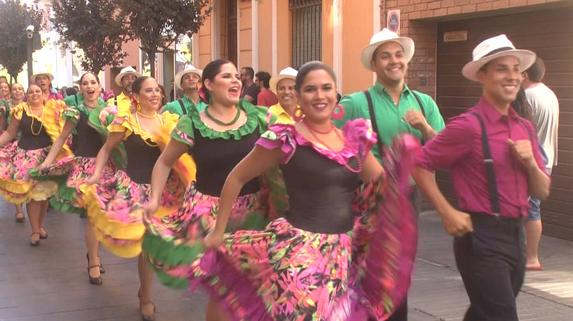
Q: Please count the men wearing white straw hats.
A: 6